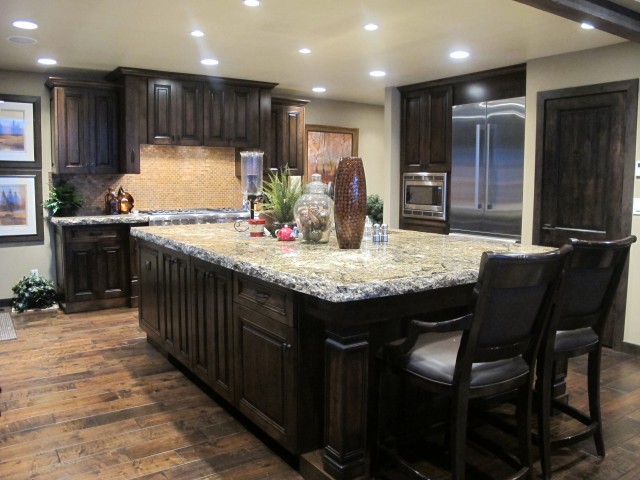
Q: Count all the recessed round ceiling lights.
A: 11